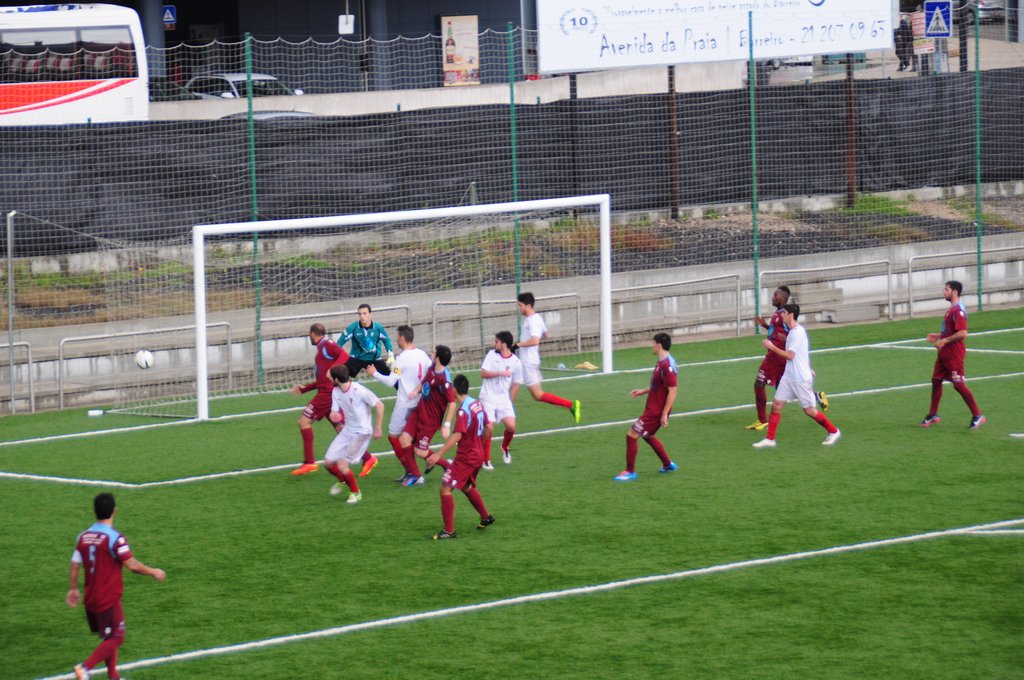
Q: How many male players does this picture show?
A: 13